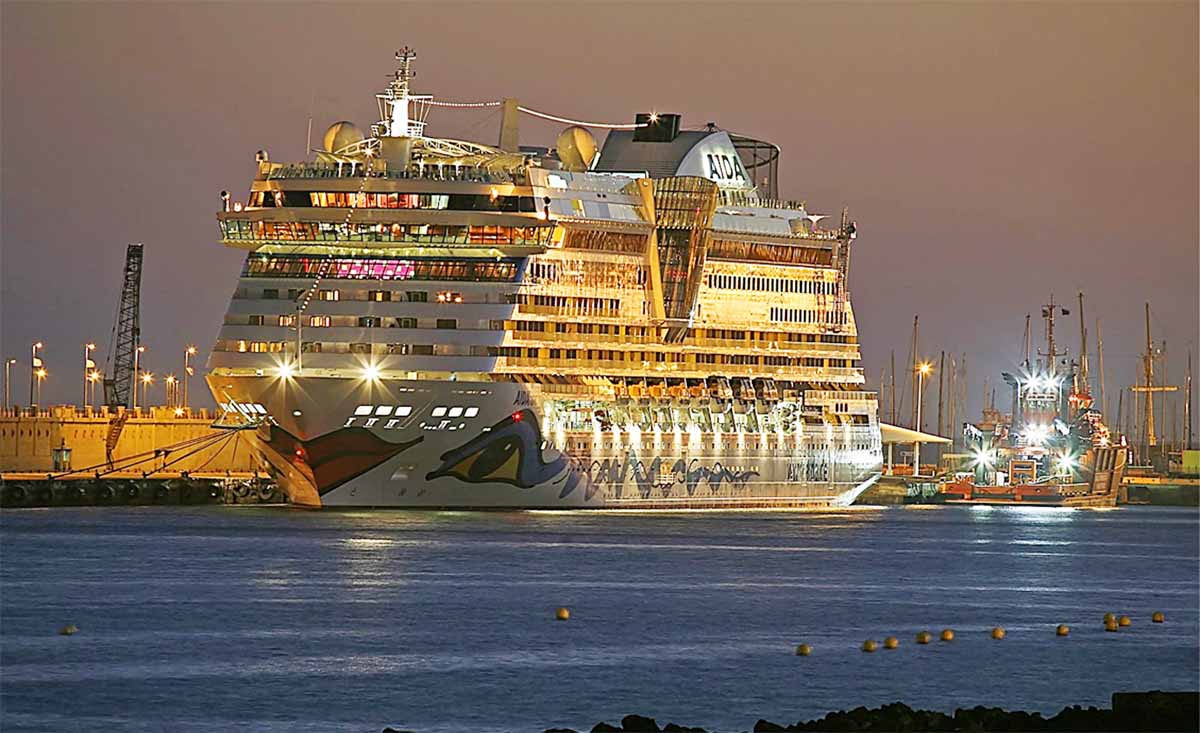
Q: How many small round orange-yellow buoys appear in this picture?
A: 13